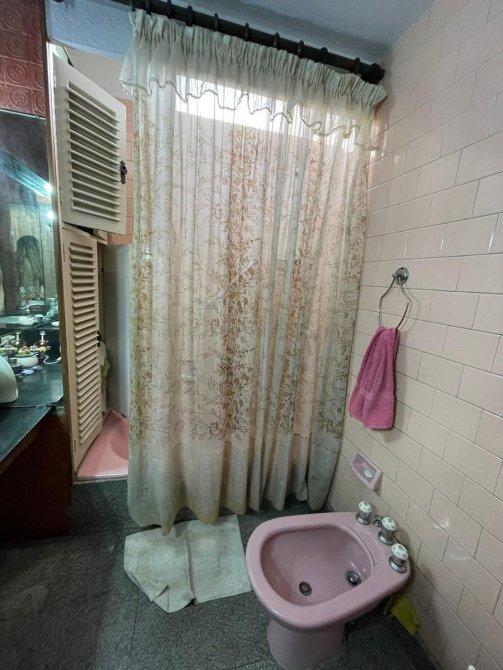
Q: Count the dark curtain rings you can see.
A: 10